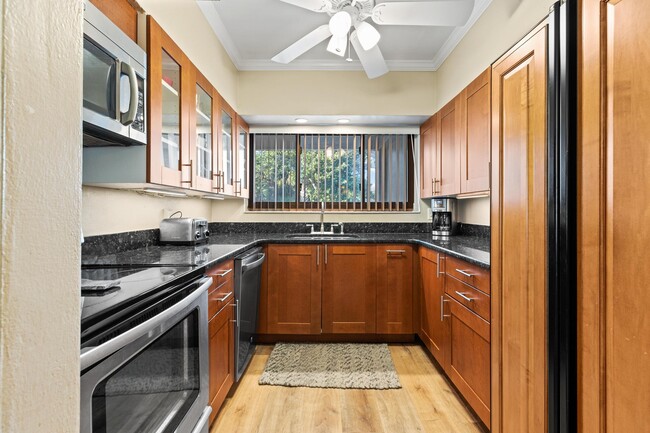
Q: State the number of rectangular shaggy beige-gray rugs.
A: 1